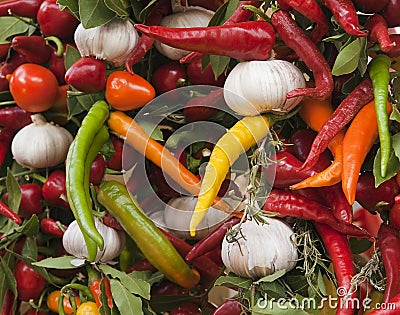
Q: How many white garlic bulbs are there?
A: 7